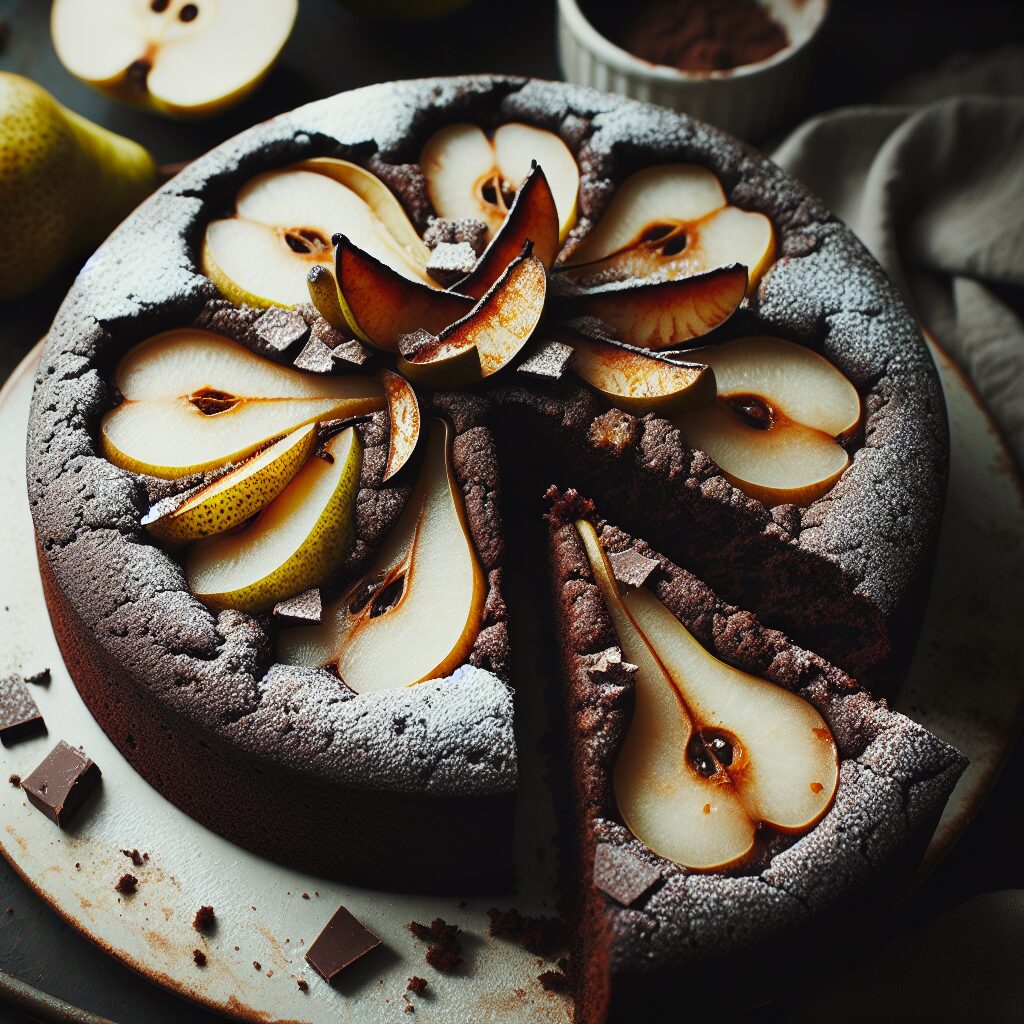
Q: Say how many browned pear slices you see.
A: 6